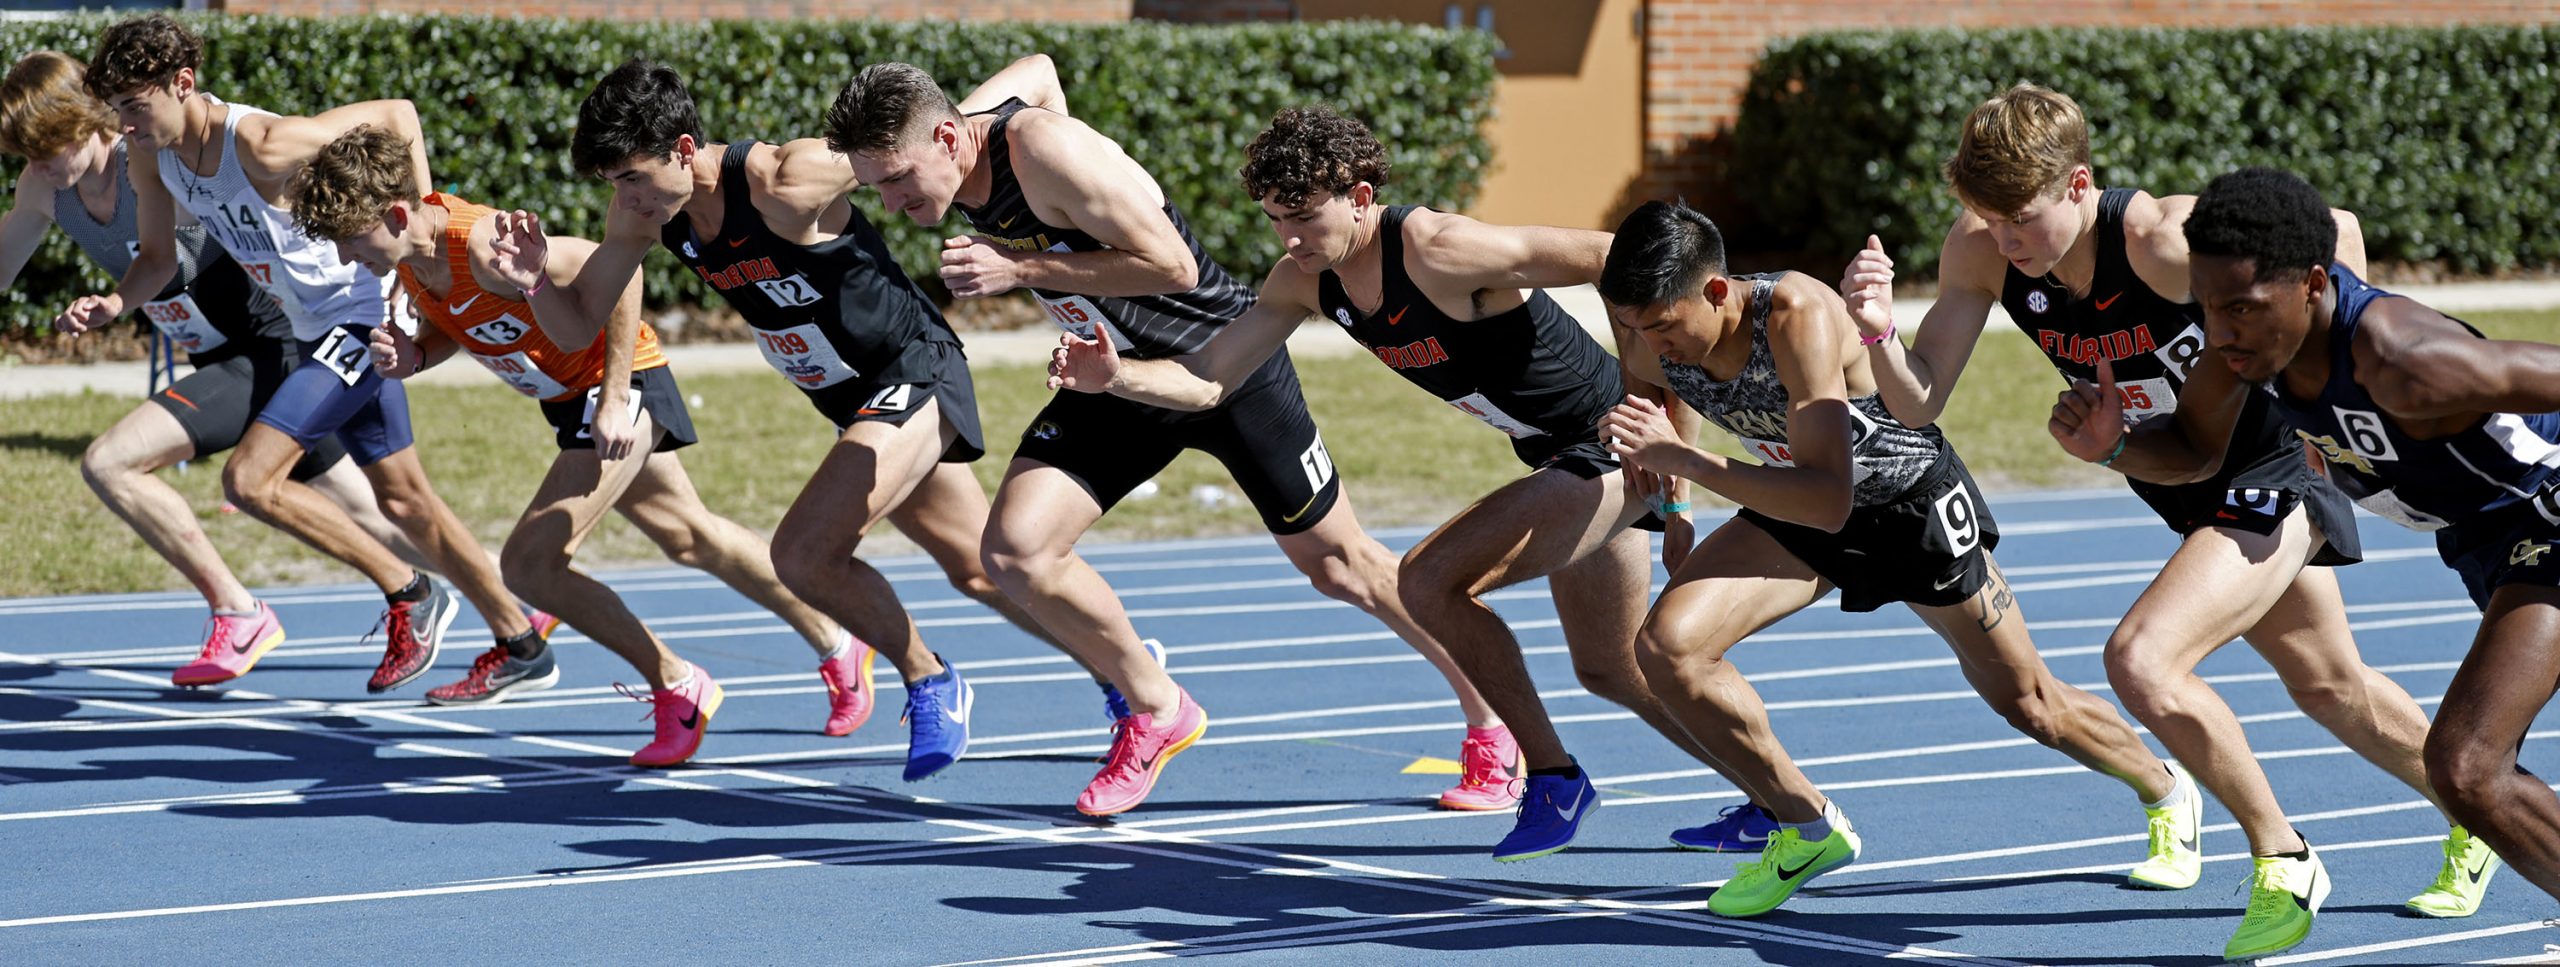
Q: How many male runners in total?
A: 9